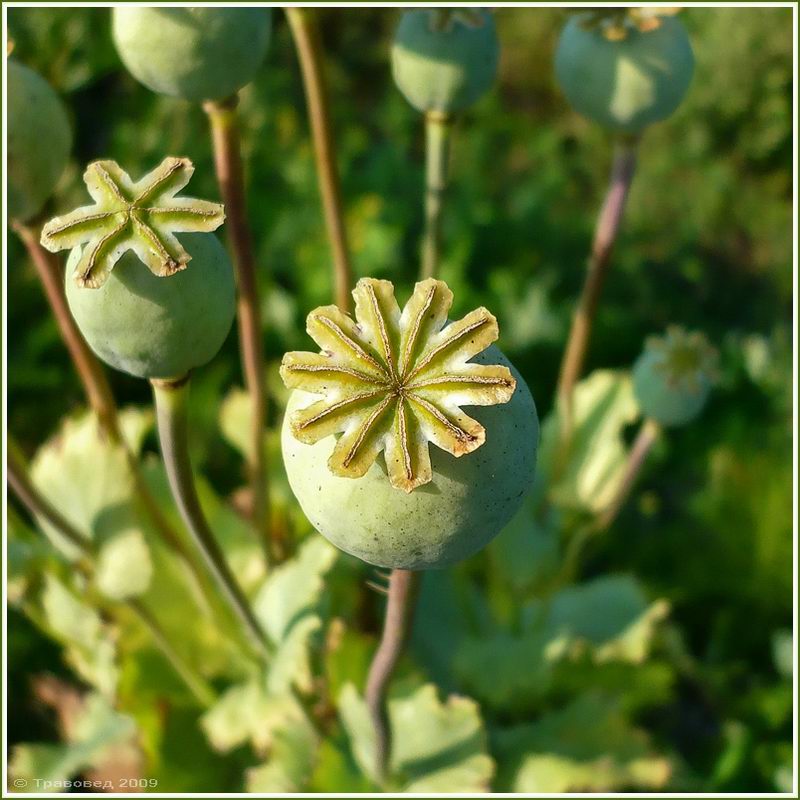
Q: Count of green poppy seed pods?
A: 7